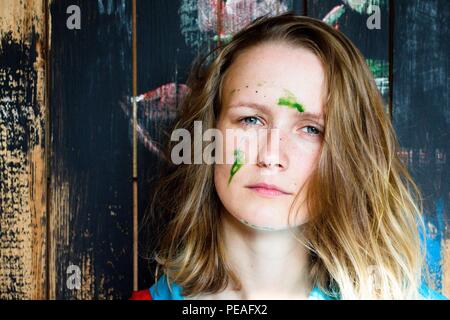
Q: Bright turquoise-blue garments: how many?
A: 1